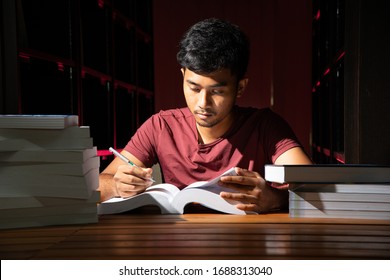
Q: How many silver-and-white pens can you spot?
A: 1